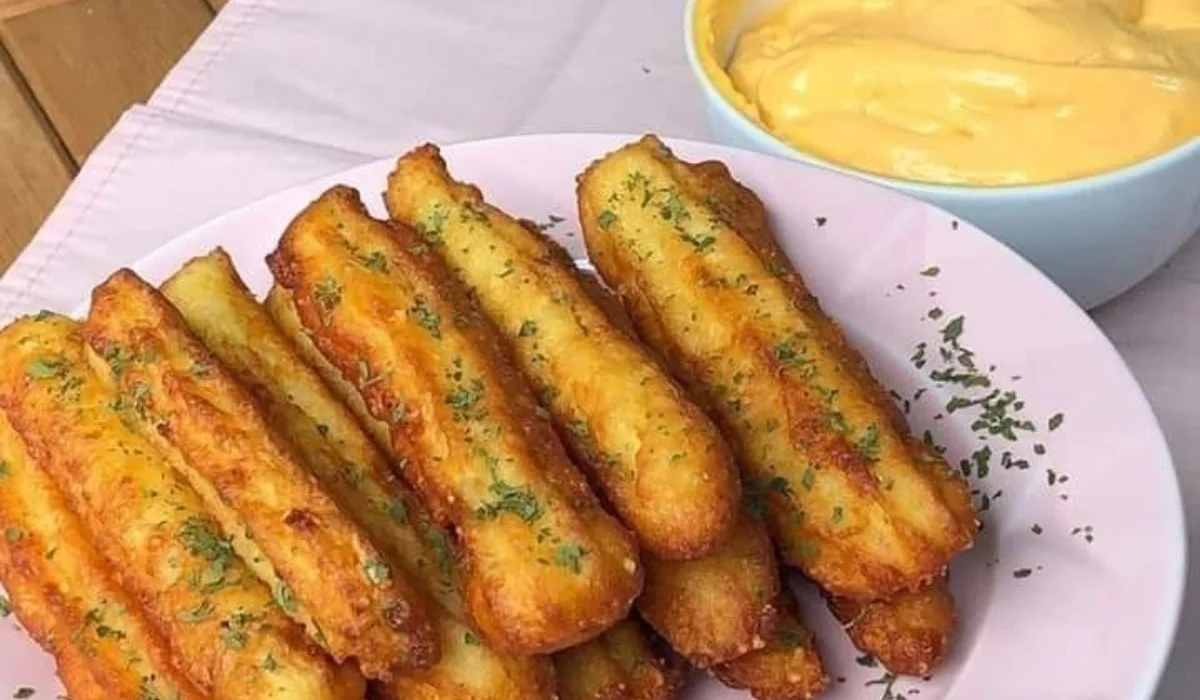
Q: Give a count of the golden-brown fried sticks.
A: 11